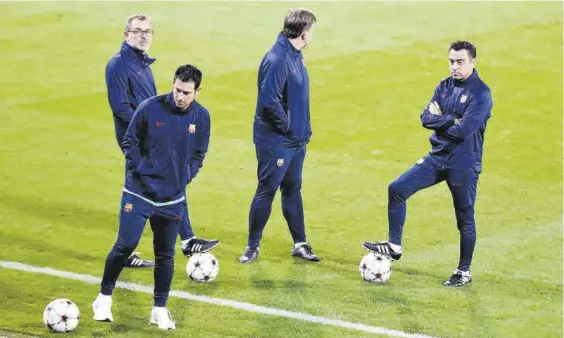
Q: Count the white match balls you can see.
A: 3